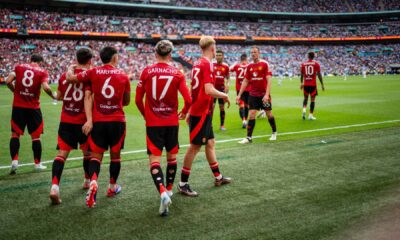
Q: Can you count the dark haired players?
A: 6